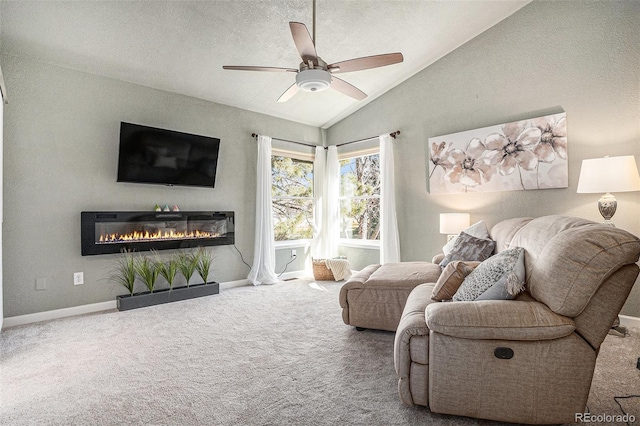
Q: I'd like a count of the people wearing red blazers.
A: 0